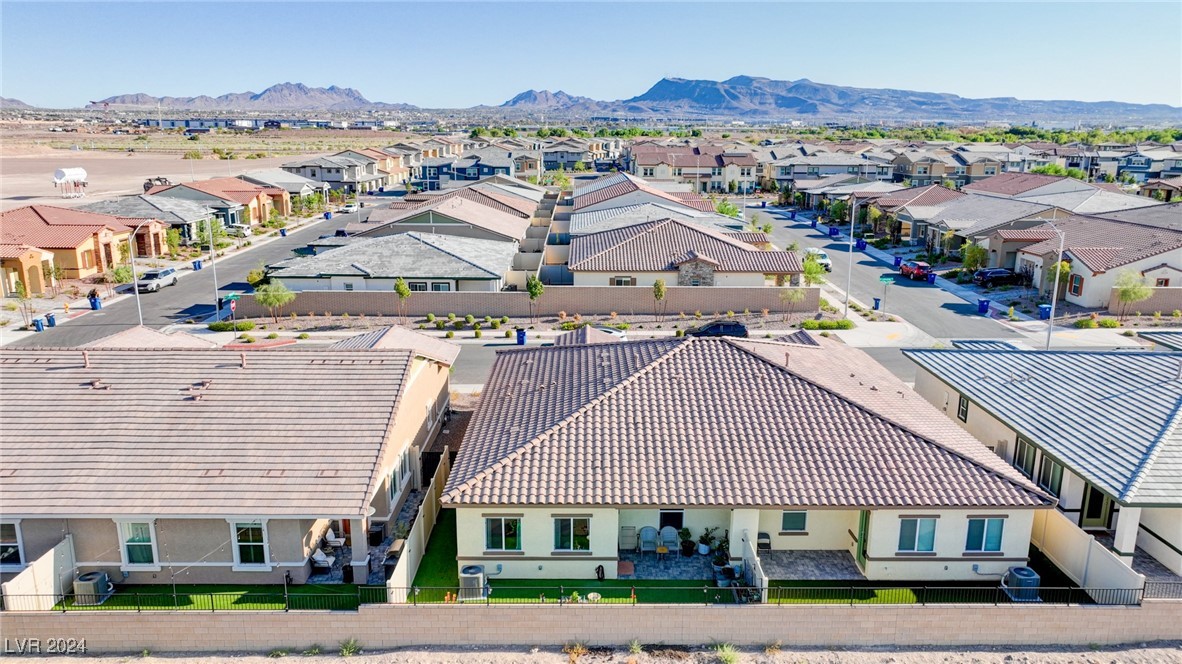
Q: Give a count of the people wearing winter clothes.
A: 0